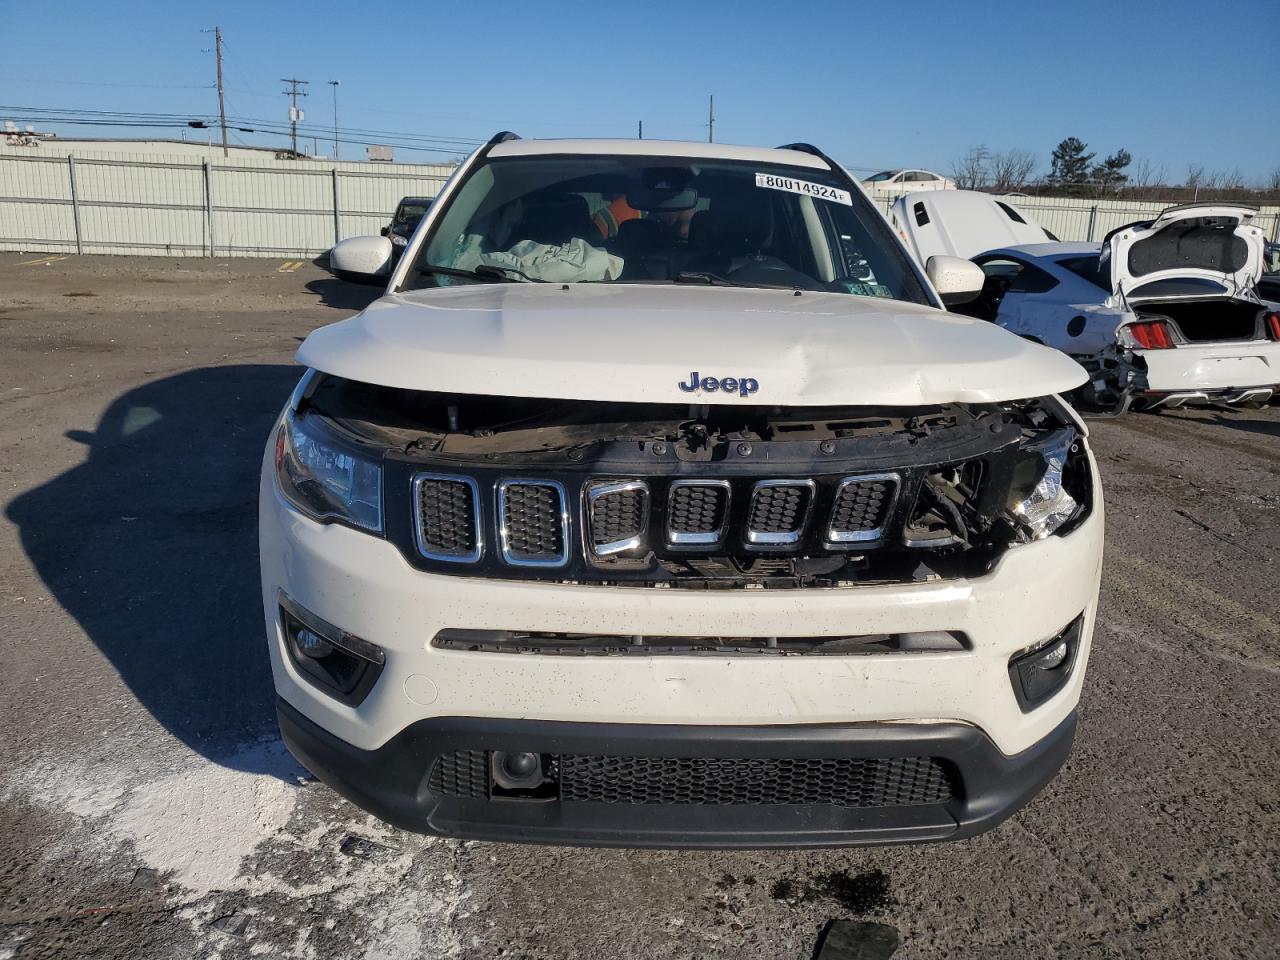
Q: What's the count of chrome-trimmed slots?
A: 6